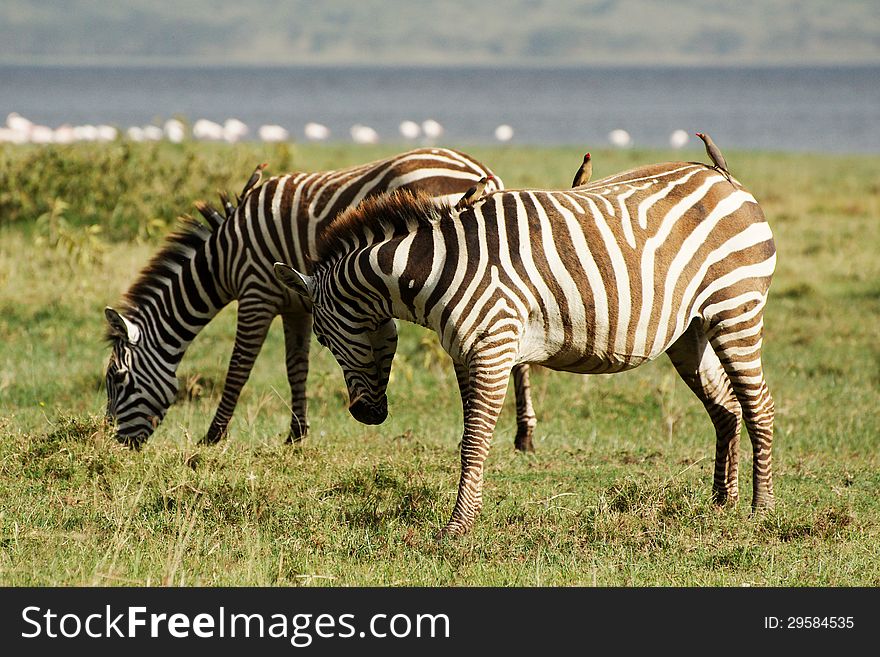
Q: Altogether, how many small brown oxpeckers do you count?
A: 4